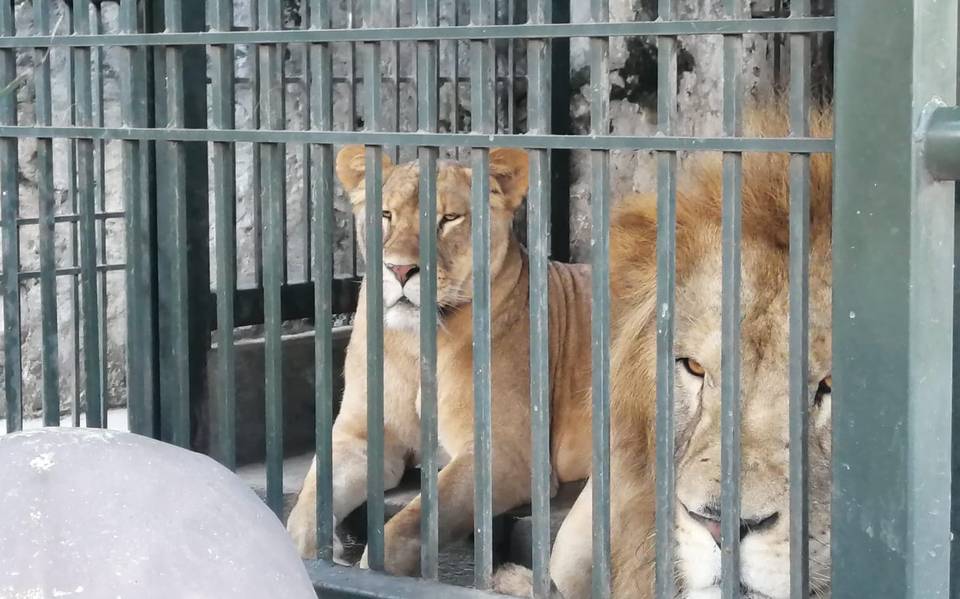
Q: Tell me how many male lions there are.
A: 1